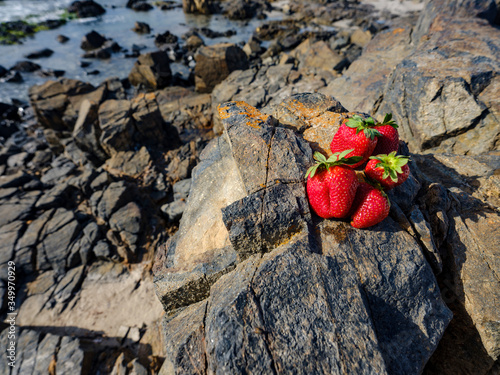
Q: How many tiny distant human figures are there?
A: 0